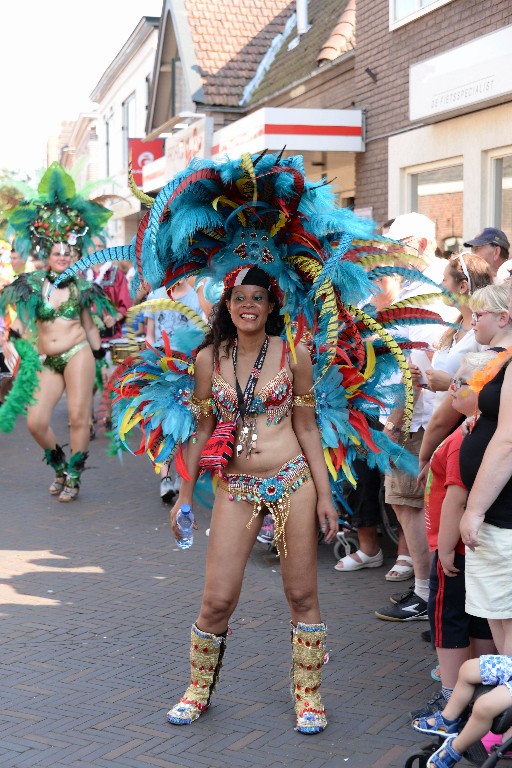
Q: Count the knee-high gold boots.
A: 2